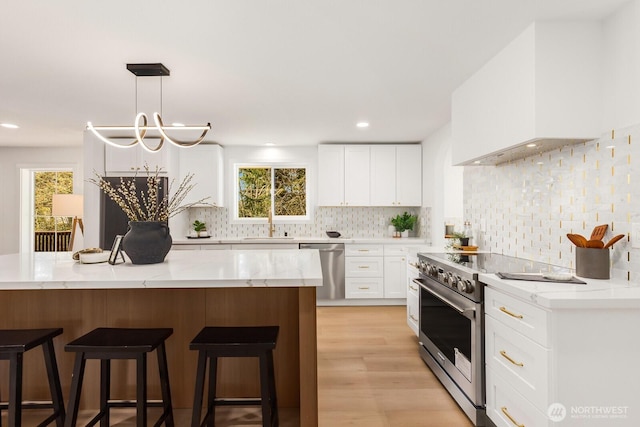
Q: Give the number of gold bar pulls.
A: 9